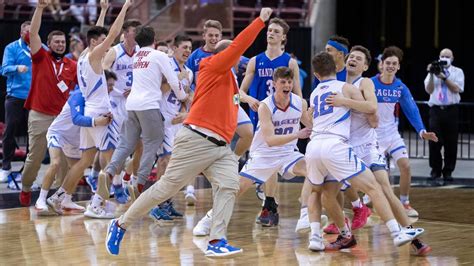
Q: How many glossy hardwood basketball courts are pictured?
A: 1